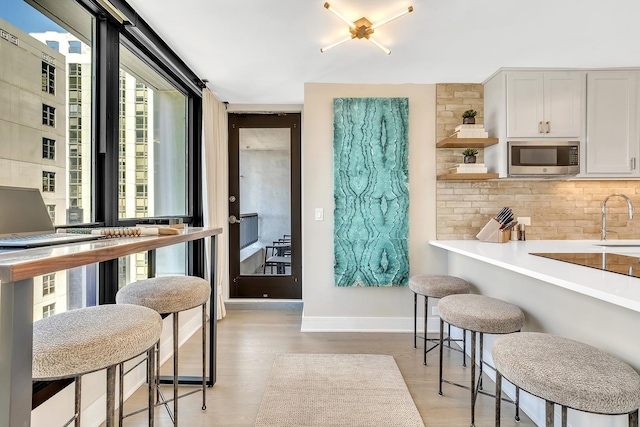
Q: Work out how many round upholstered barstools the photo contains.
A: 5